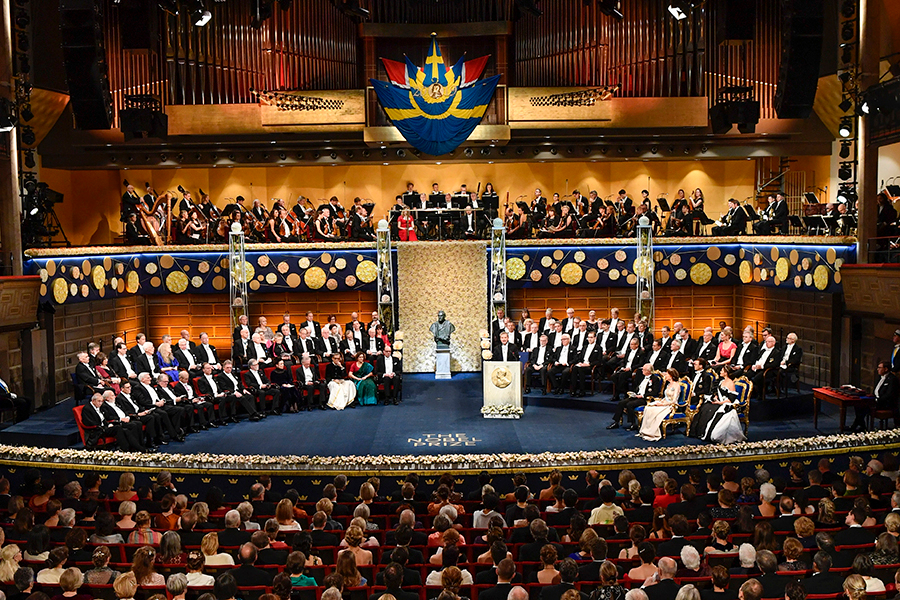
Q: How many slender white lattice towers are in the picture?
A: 4